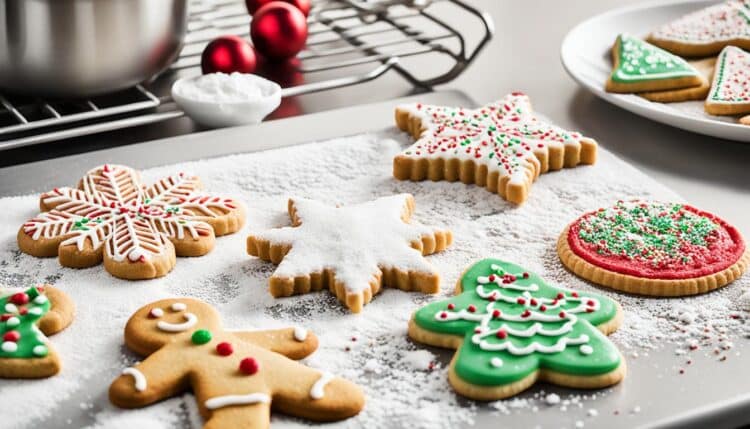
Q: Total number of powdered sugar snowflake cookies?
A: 1